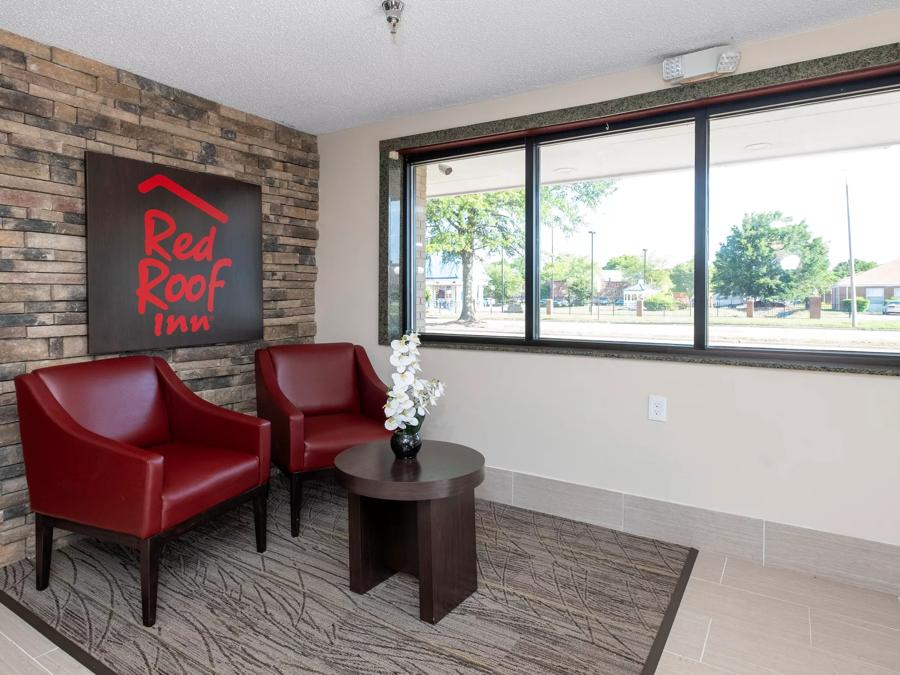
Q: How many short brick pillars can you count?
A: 4